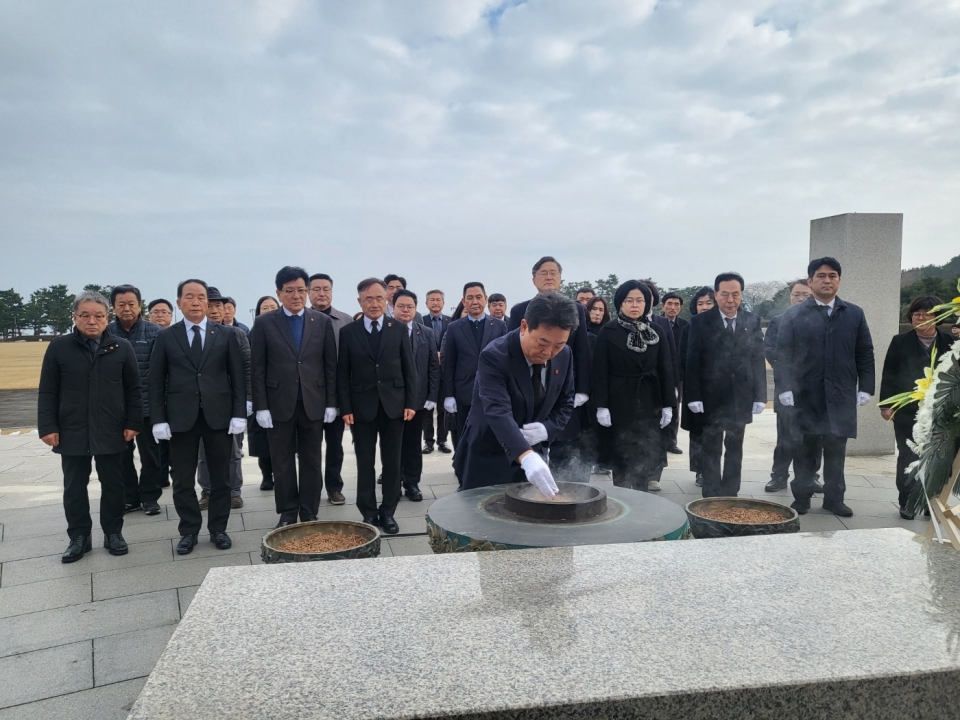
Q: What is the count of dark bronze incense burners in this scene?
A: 3